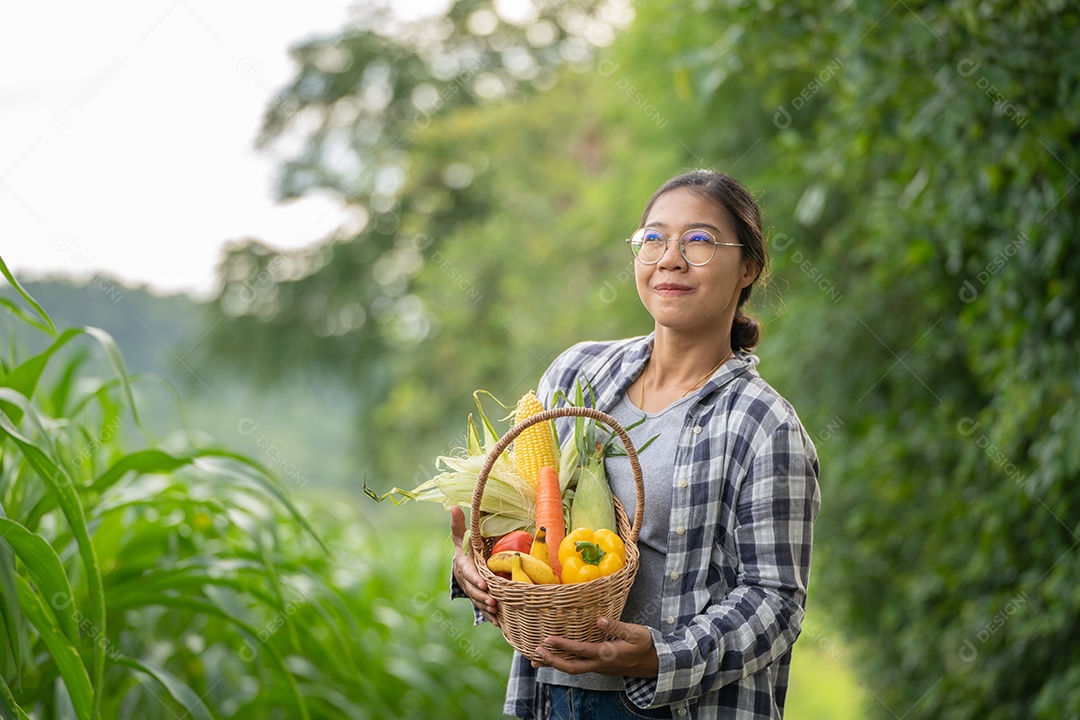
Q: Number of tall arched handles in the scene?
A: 1